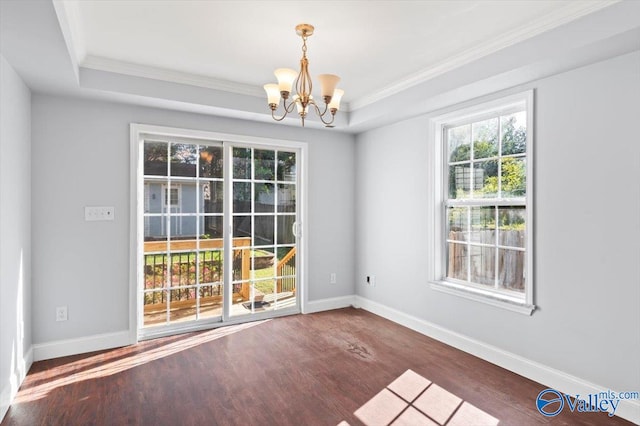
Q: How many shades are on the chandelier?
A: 5